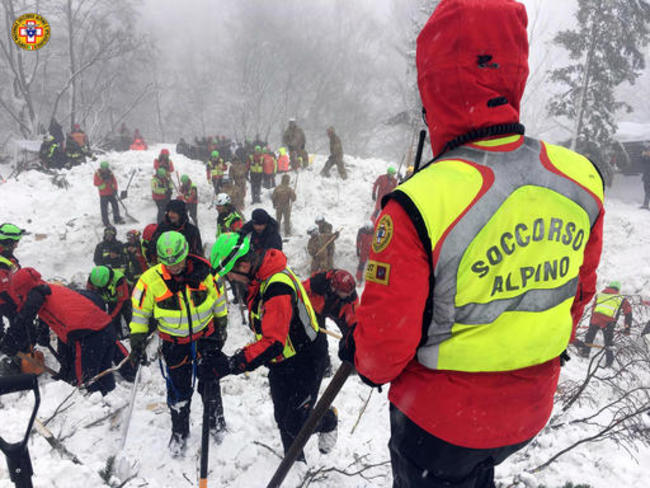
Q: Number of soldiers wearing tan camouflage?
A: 7